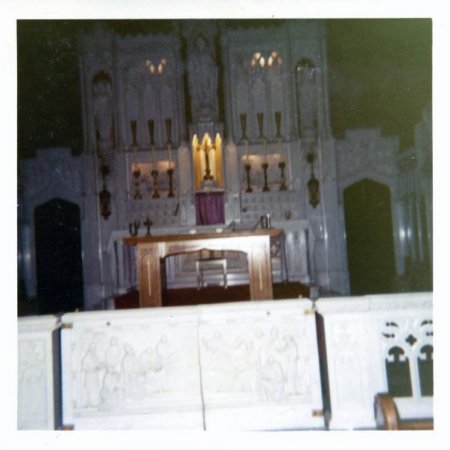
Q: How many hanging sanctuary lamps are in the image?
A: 2